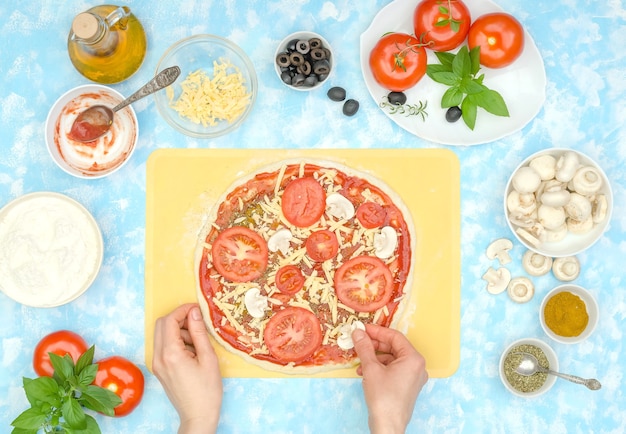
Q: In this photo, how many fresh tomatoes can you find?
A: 5